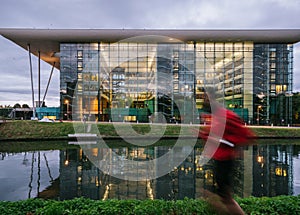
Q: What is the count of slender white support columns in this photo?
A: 3